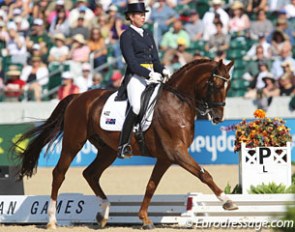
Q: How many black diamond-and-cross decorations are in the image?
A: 2